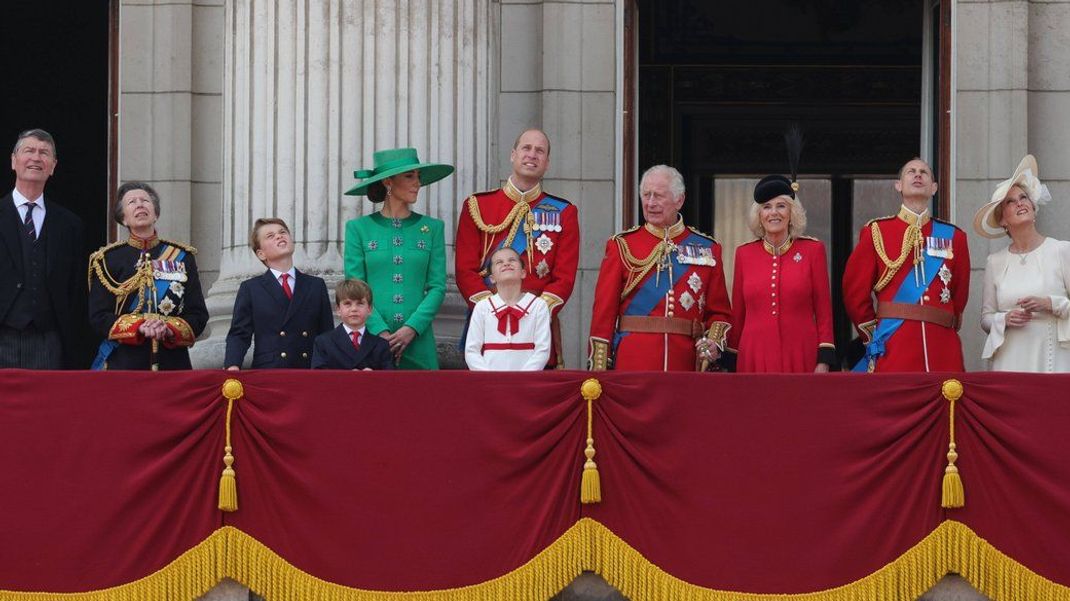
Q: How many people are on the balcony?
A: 11